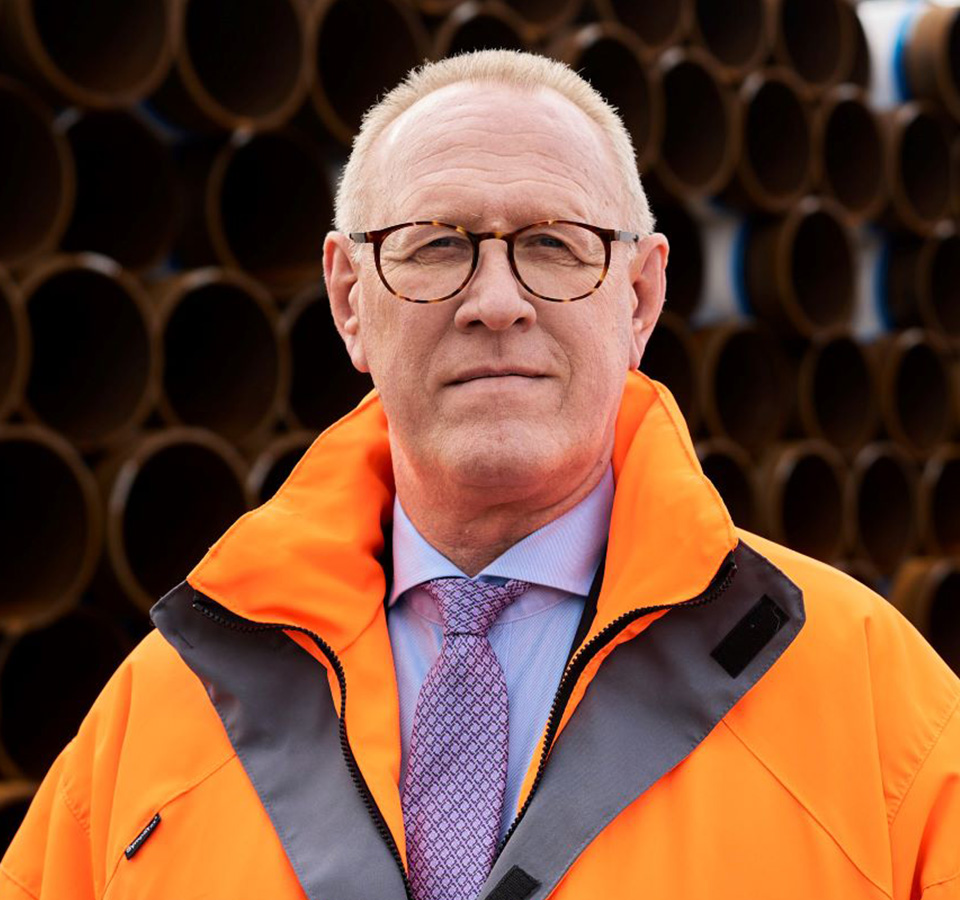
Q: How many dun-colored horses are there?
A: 0